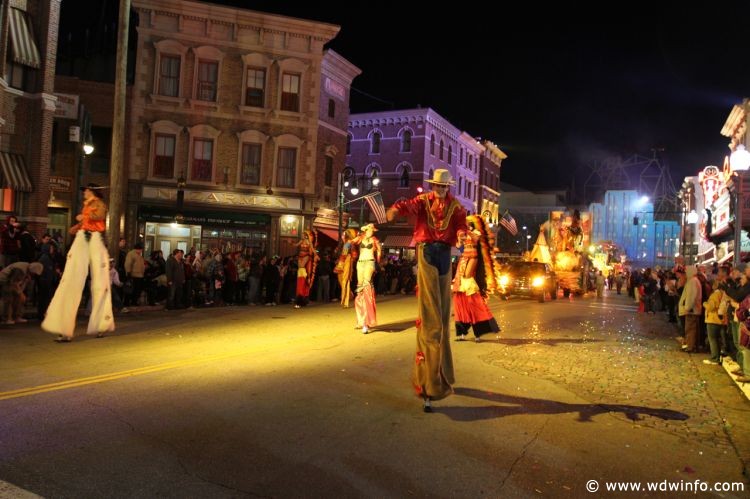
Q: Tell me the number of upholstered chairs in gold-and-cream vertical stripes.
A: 0